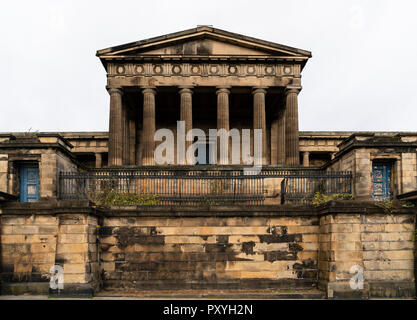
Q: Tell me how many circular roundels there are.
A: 10